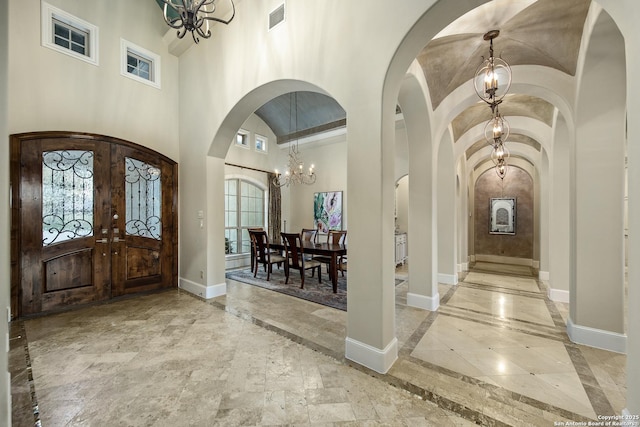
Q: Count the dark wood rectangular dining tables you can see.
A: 1